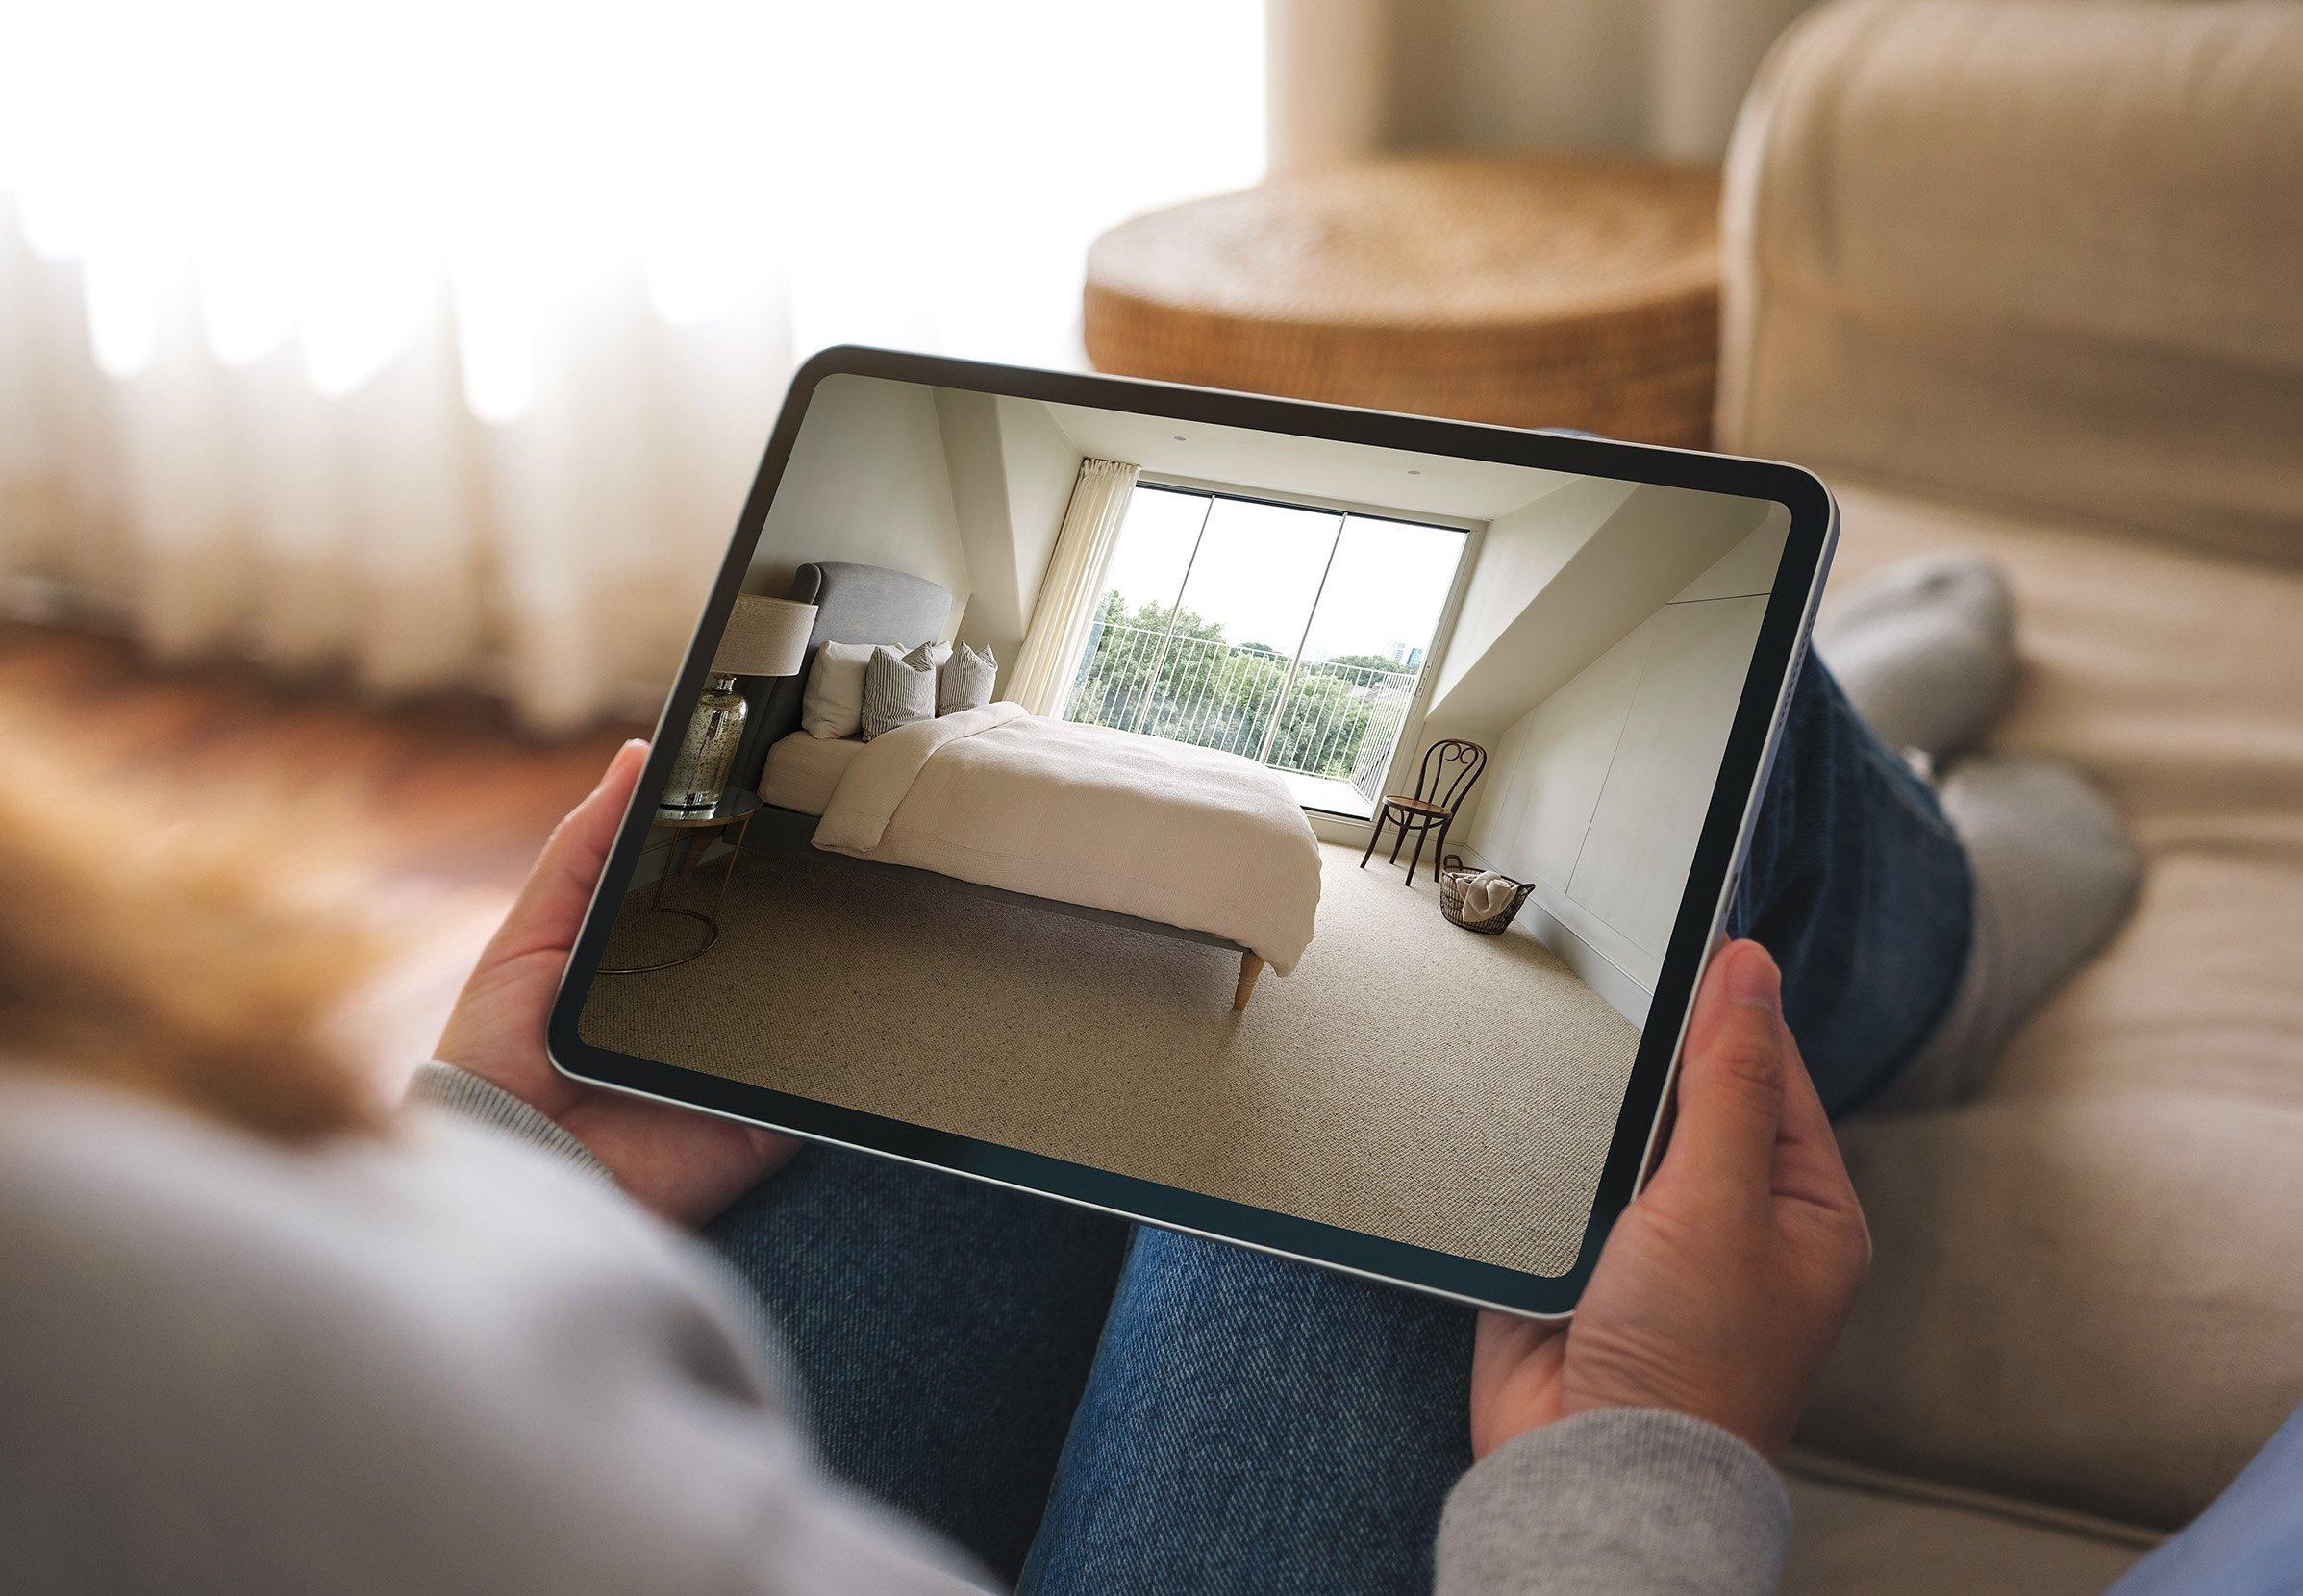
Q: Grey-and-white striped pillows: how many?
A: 2